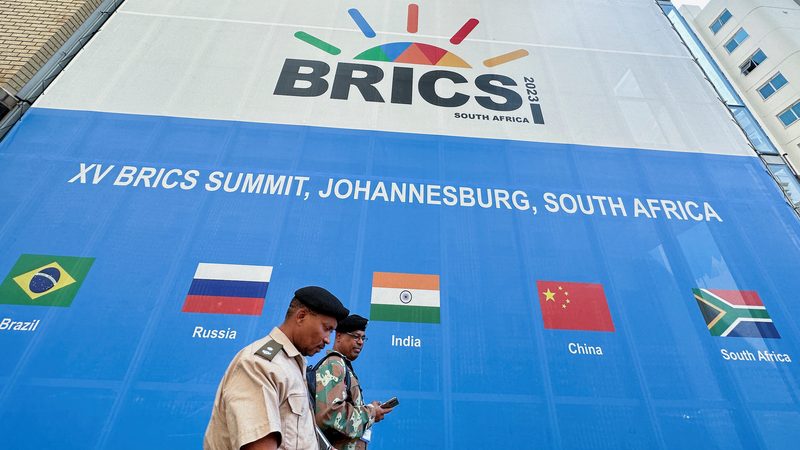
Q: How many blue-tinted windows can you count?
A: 5